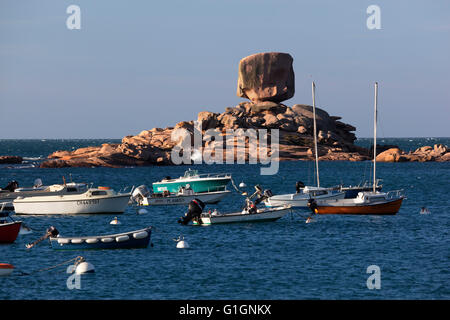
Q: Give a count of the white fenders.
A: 6